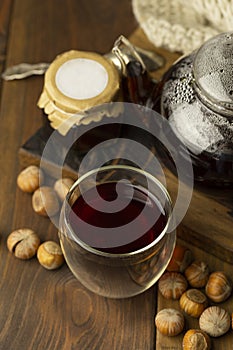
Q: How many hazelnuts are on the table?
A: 13